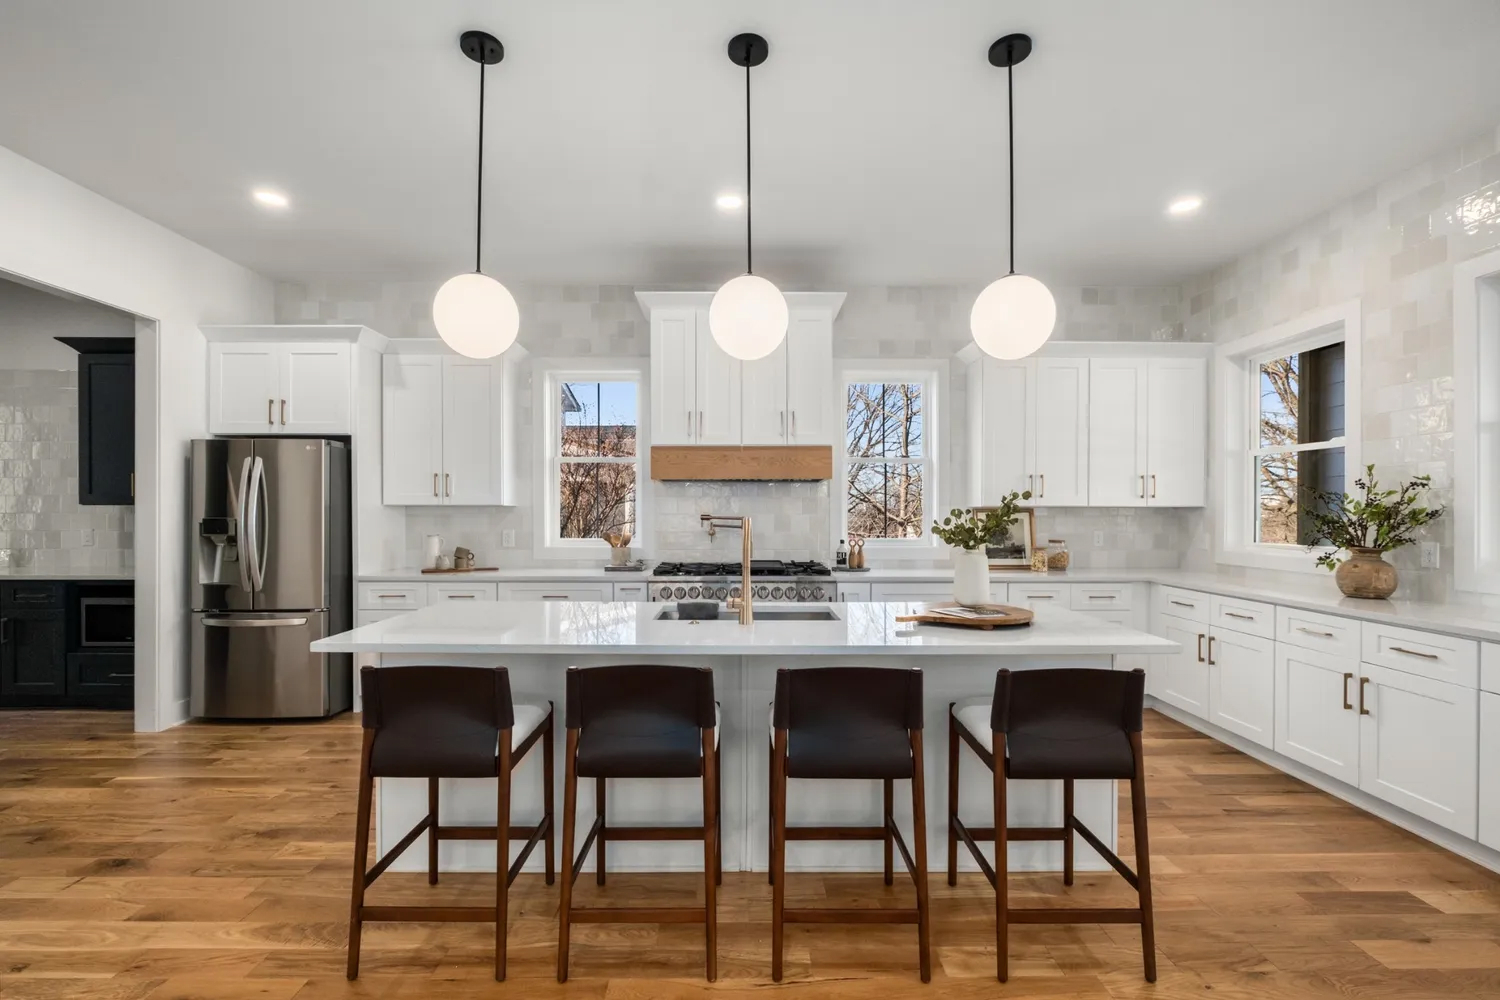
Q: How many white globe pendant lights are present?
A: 3